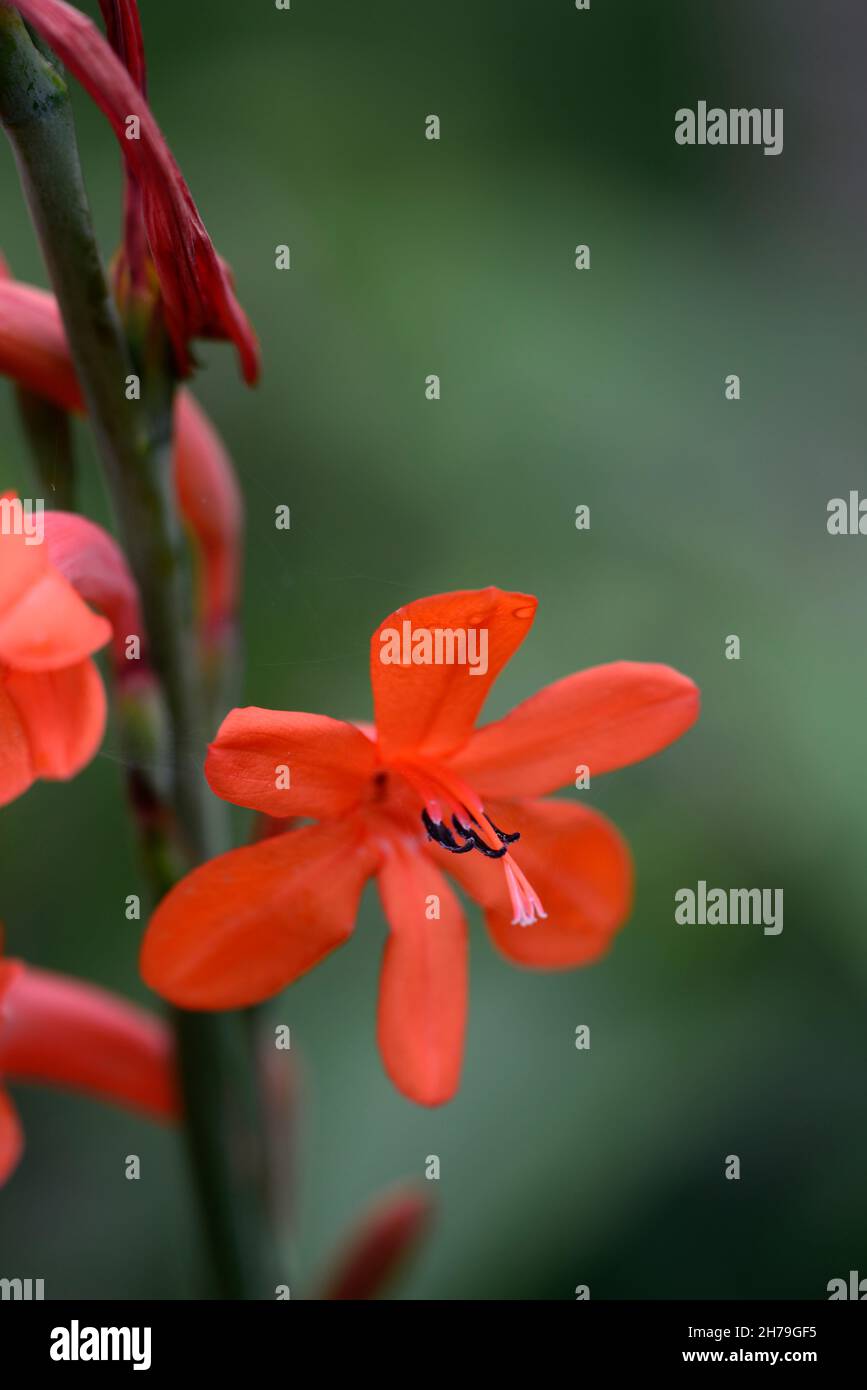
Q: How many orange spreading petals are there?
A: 6